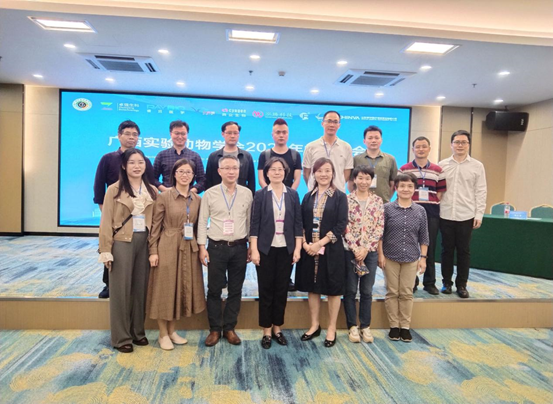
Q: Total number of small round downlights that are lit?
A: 14